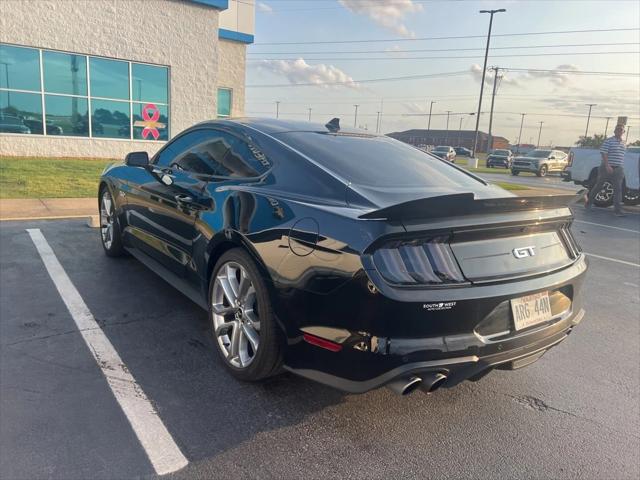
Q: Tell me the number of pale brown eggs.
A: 0